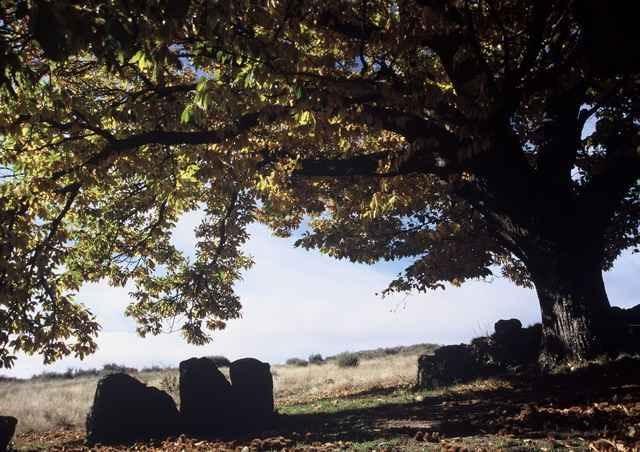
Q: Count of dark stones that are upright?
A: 3